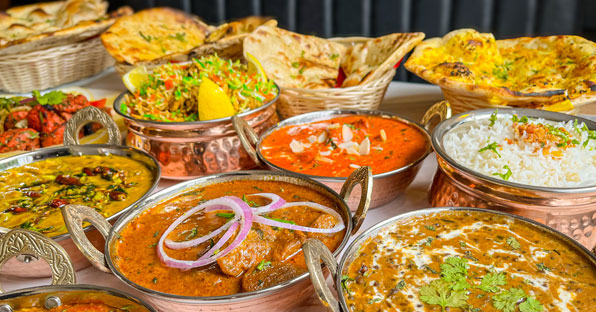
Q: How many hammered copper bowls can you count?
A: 2